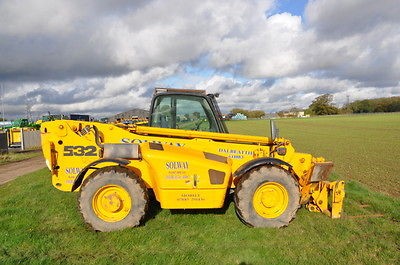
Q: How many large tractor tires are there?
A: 2